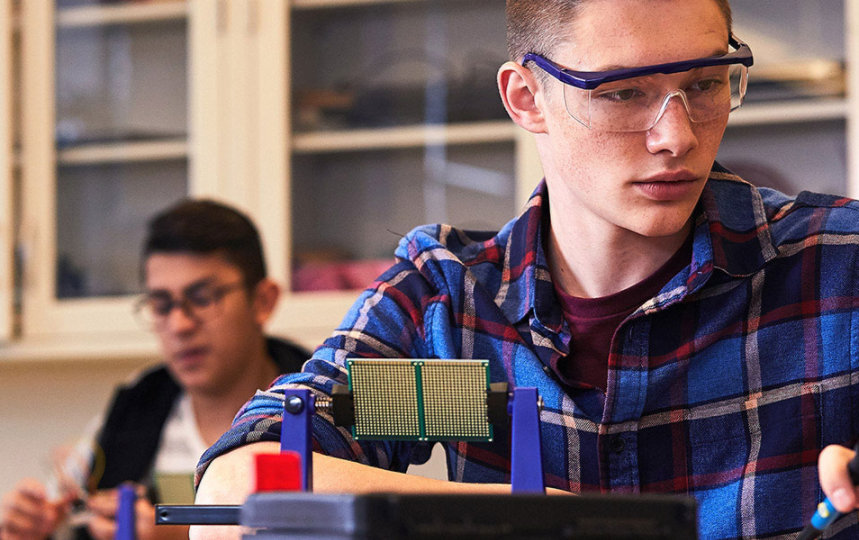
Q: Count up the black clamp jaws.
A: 2